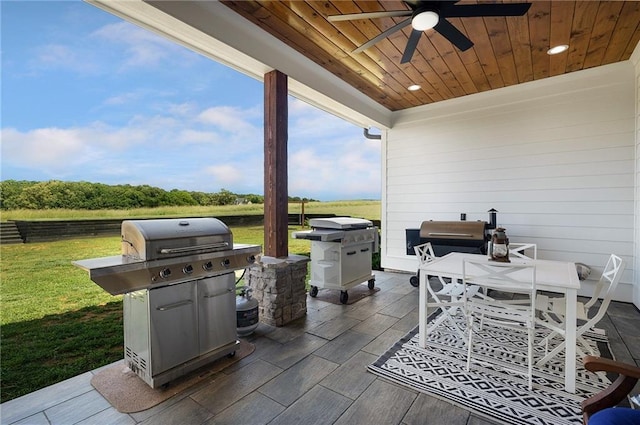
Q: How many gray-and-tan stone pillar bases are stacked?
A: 1